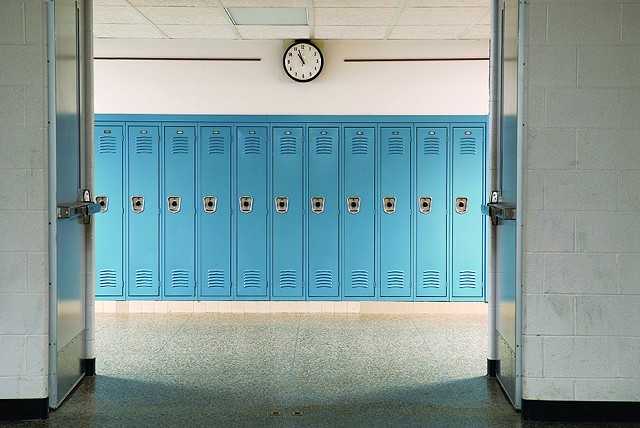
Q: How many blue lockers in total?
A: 11